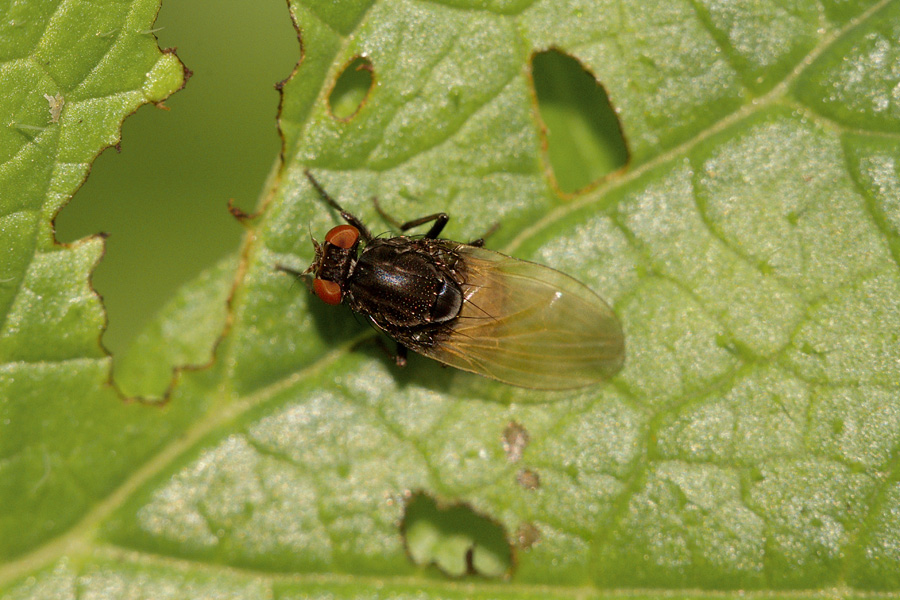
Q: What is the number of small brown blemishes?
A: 3